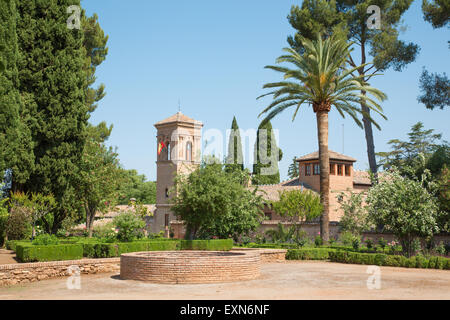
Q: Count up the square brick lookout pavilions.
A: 1